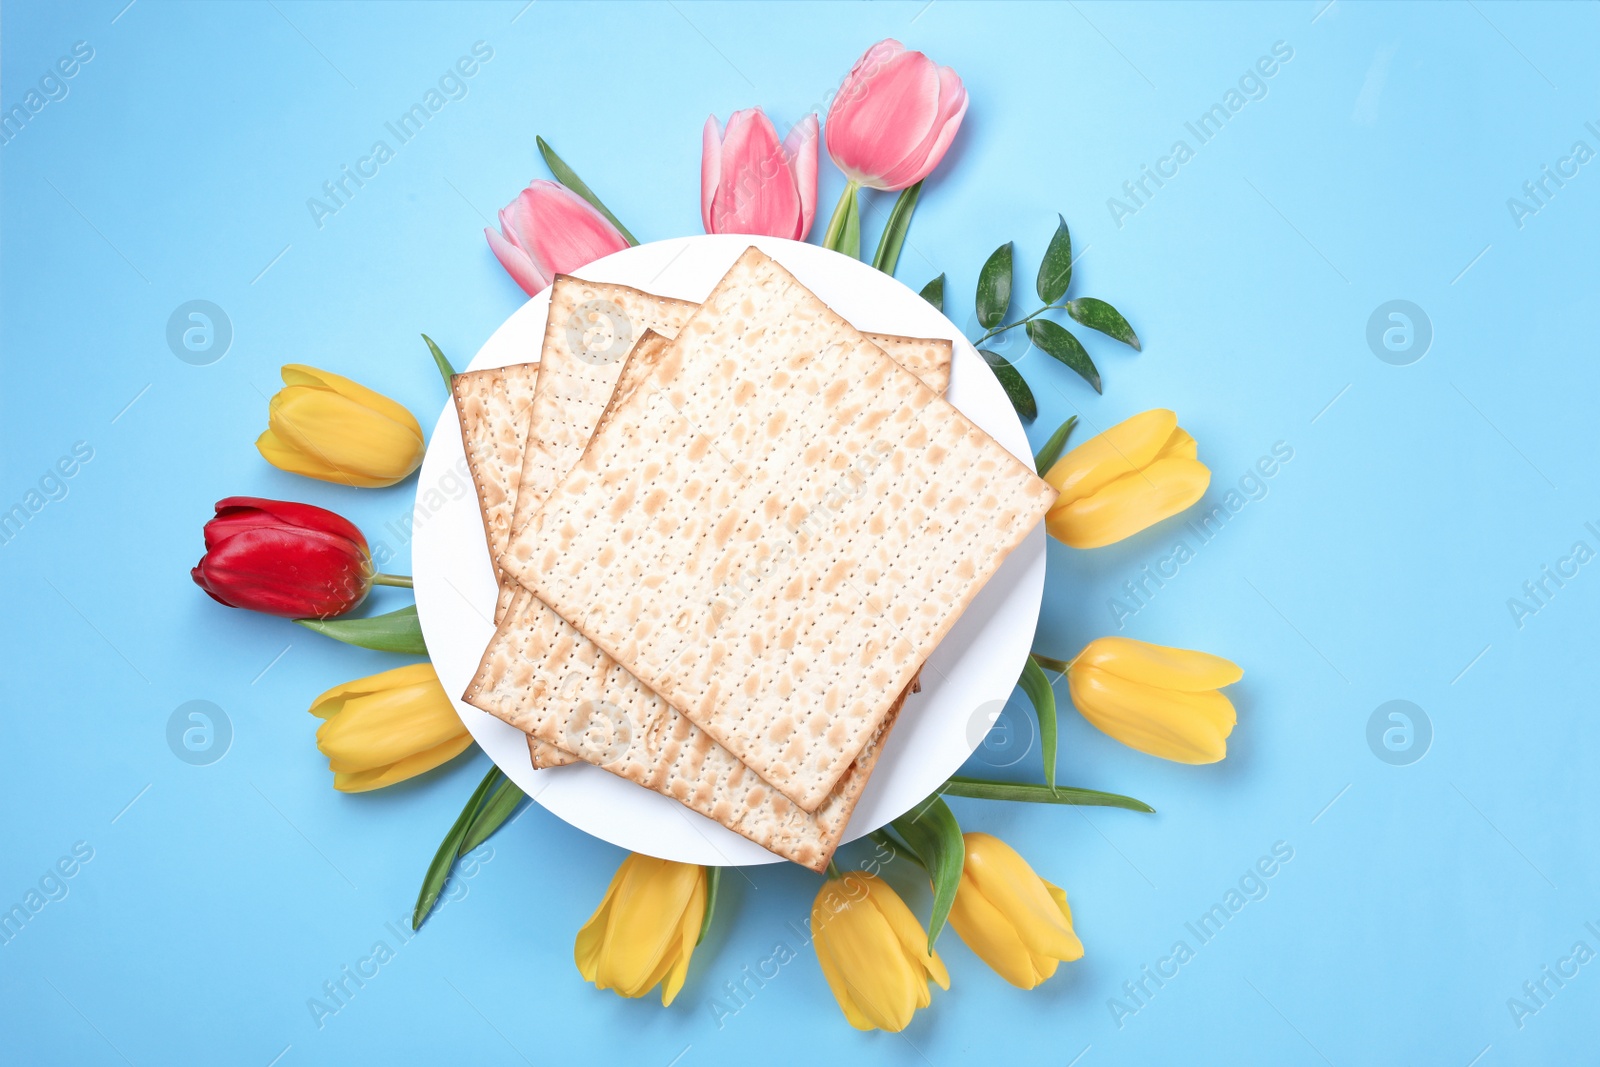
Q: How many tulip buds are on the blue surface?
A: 11